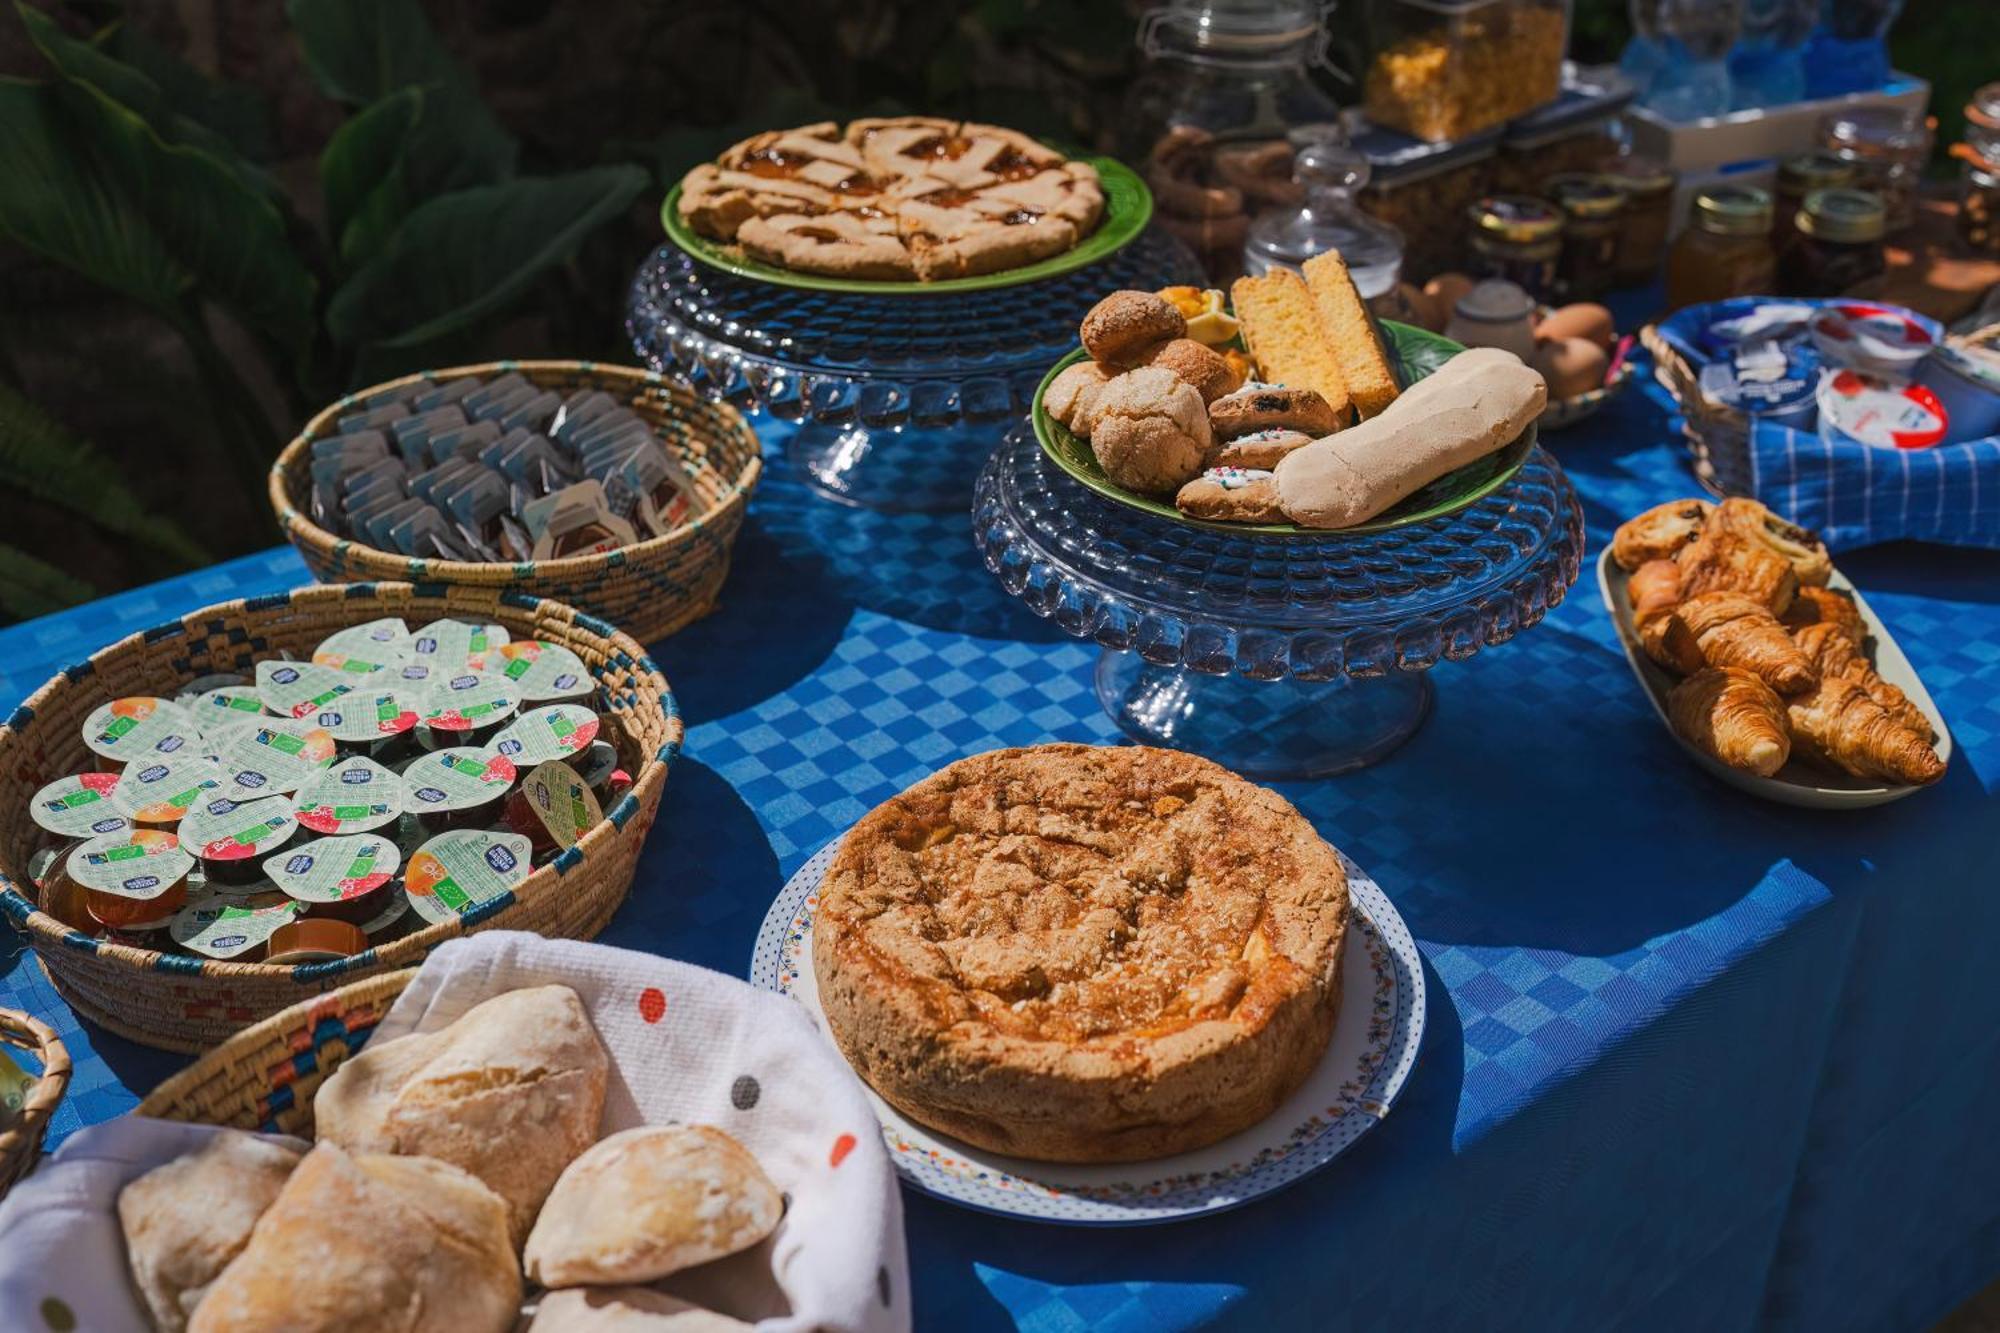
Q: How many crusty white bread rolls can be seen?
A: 5